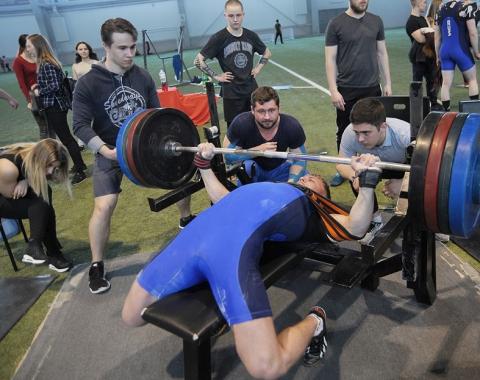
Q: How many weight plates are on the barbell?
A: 8